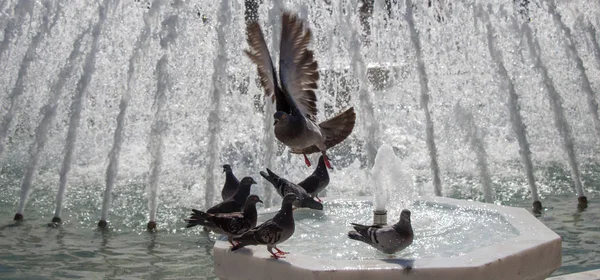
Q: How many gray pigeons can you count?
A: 8